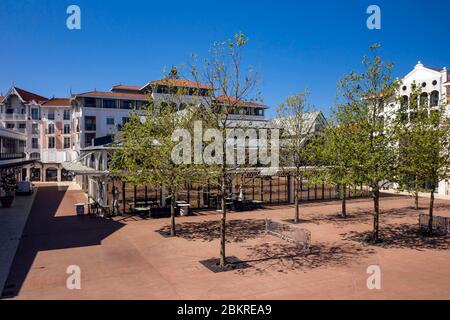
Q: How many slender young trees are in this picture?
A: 7